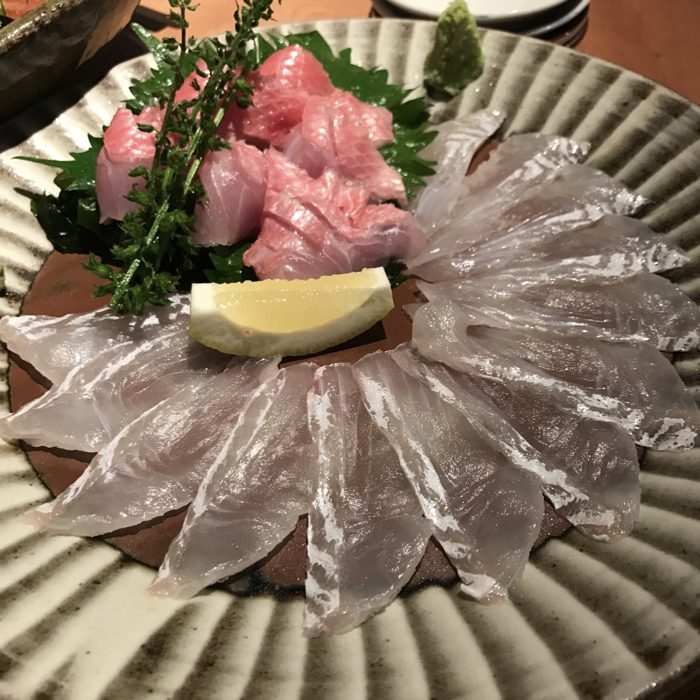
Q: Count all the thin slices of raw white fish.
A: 13